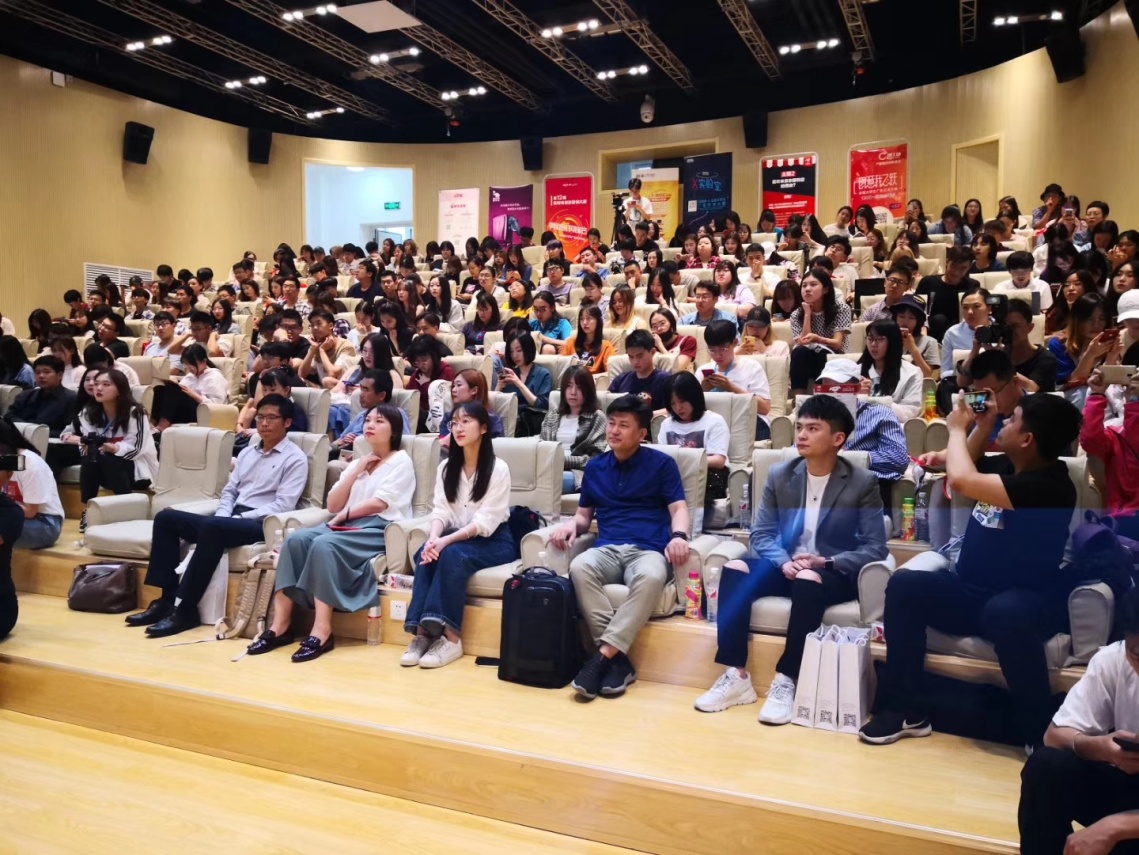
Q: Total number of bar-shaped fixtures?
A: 10